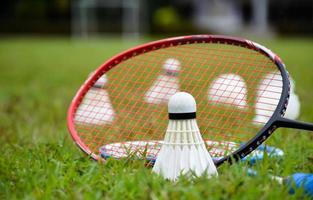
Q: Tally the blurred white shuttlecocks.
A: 4